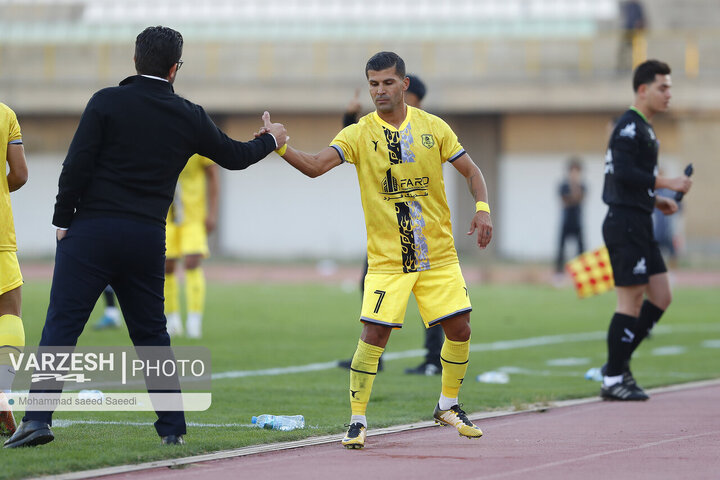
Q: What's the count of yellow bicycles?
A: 0